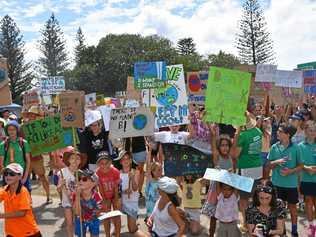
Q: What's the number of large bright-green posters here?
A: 1